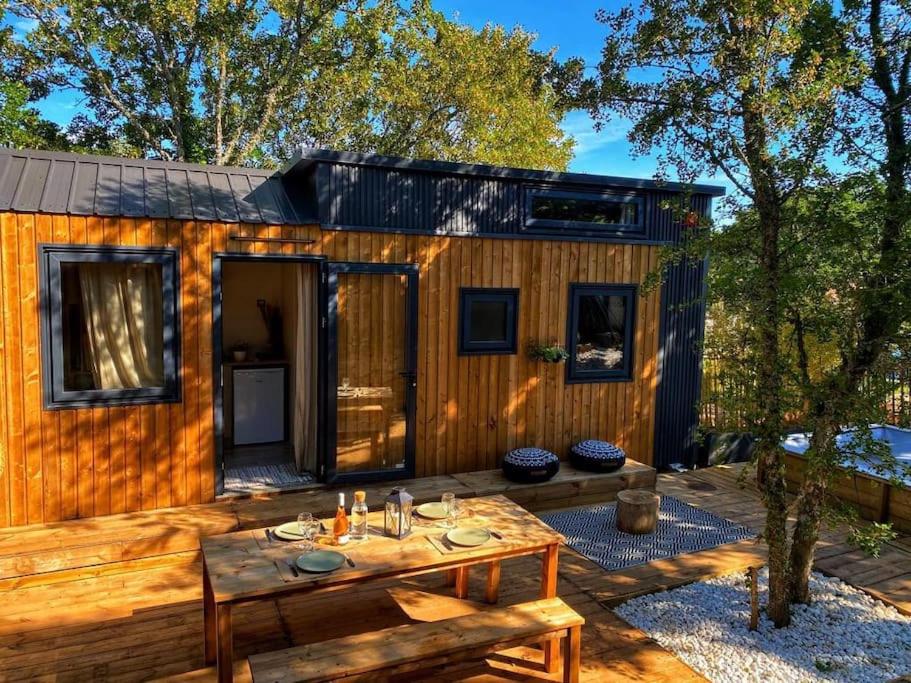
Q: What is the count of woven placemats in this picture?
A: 4